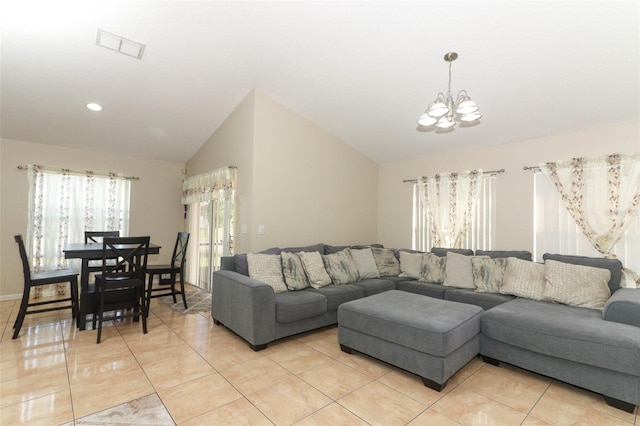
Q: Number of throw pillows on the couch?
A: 12